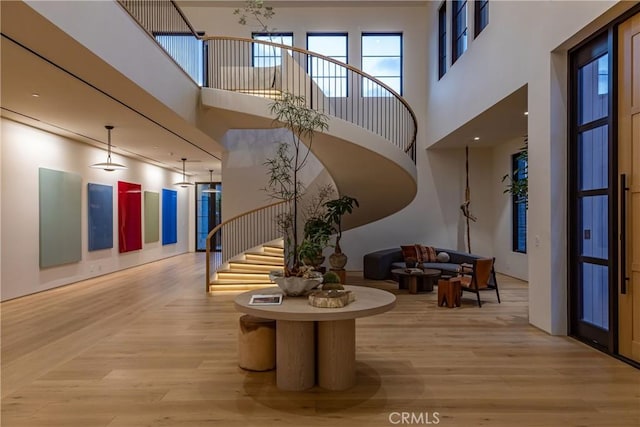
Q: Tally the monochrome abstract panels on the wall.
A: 5